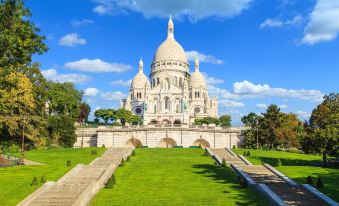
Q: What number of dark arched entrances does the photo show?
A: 3